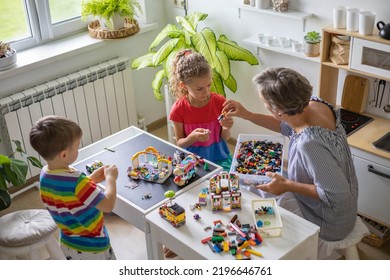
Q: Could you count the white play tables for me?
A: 2